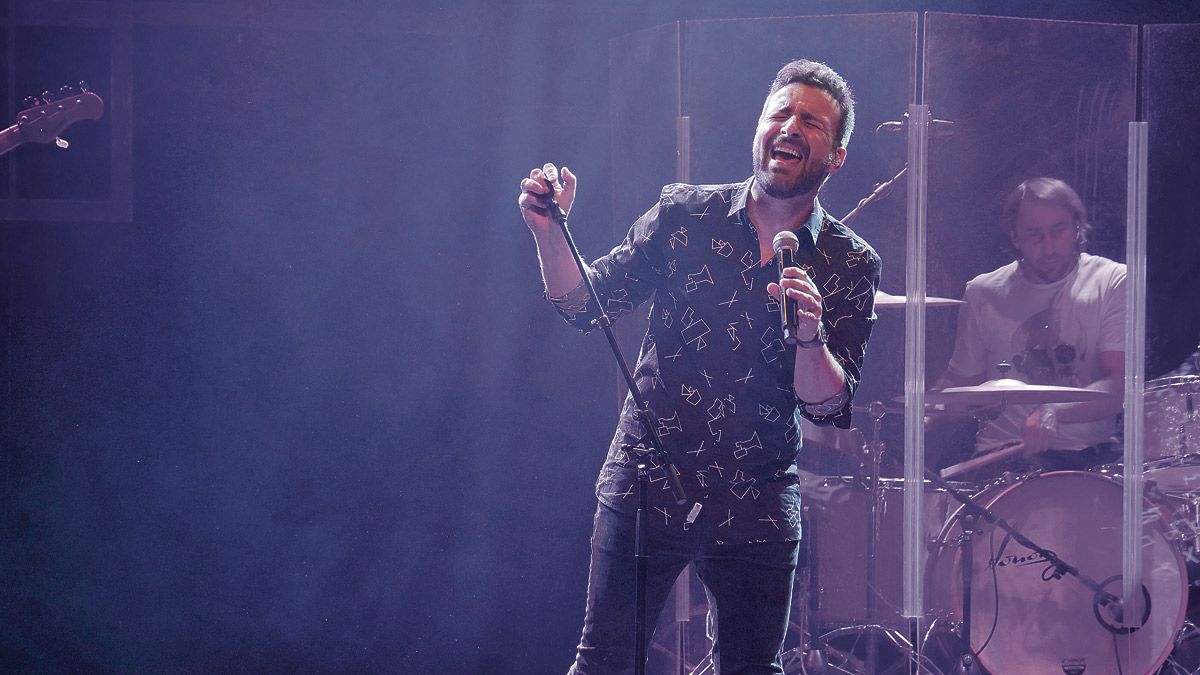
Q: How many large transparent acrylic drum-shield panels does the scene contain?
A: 4